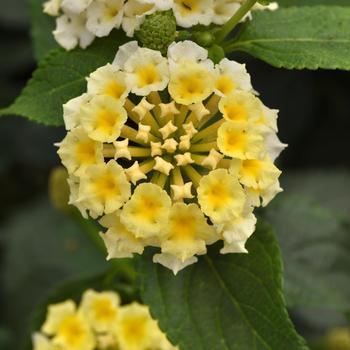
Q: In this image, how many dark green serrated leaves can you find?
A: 3